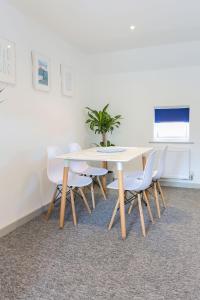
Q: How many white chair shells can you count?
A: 4